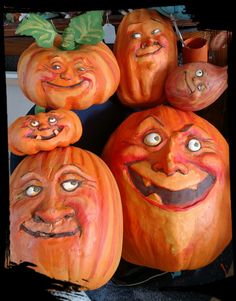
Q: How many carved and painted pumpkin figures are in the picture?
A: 6